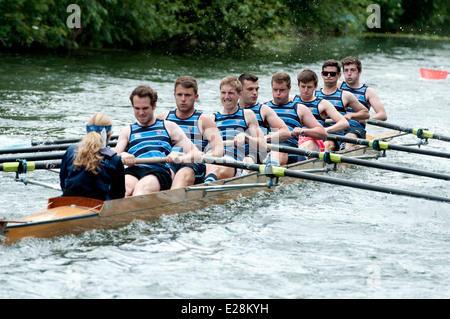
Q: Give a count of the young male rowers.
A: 8